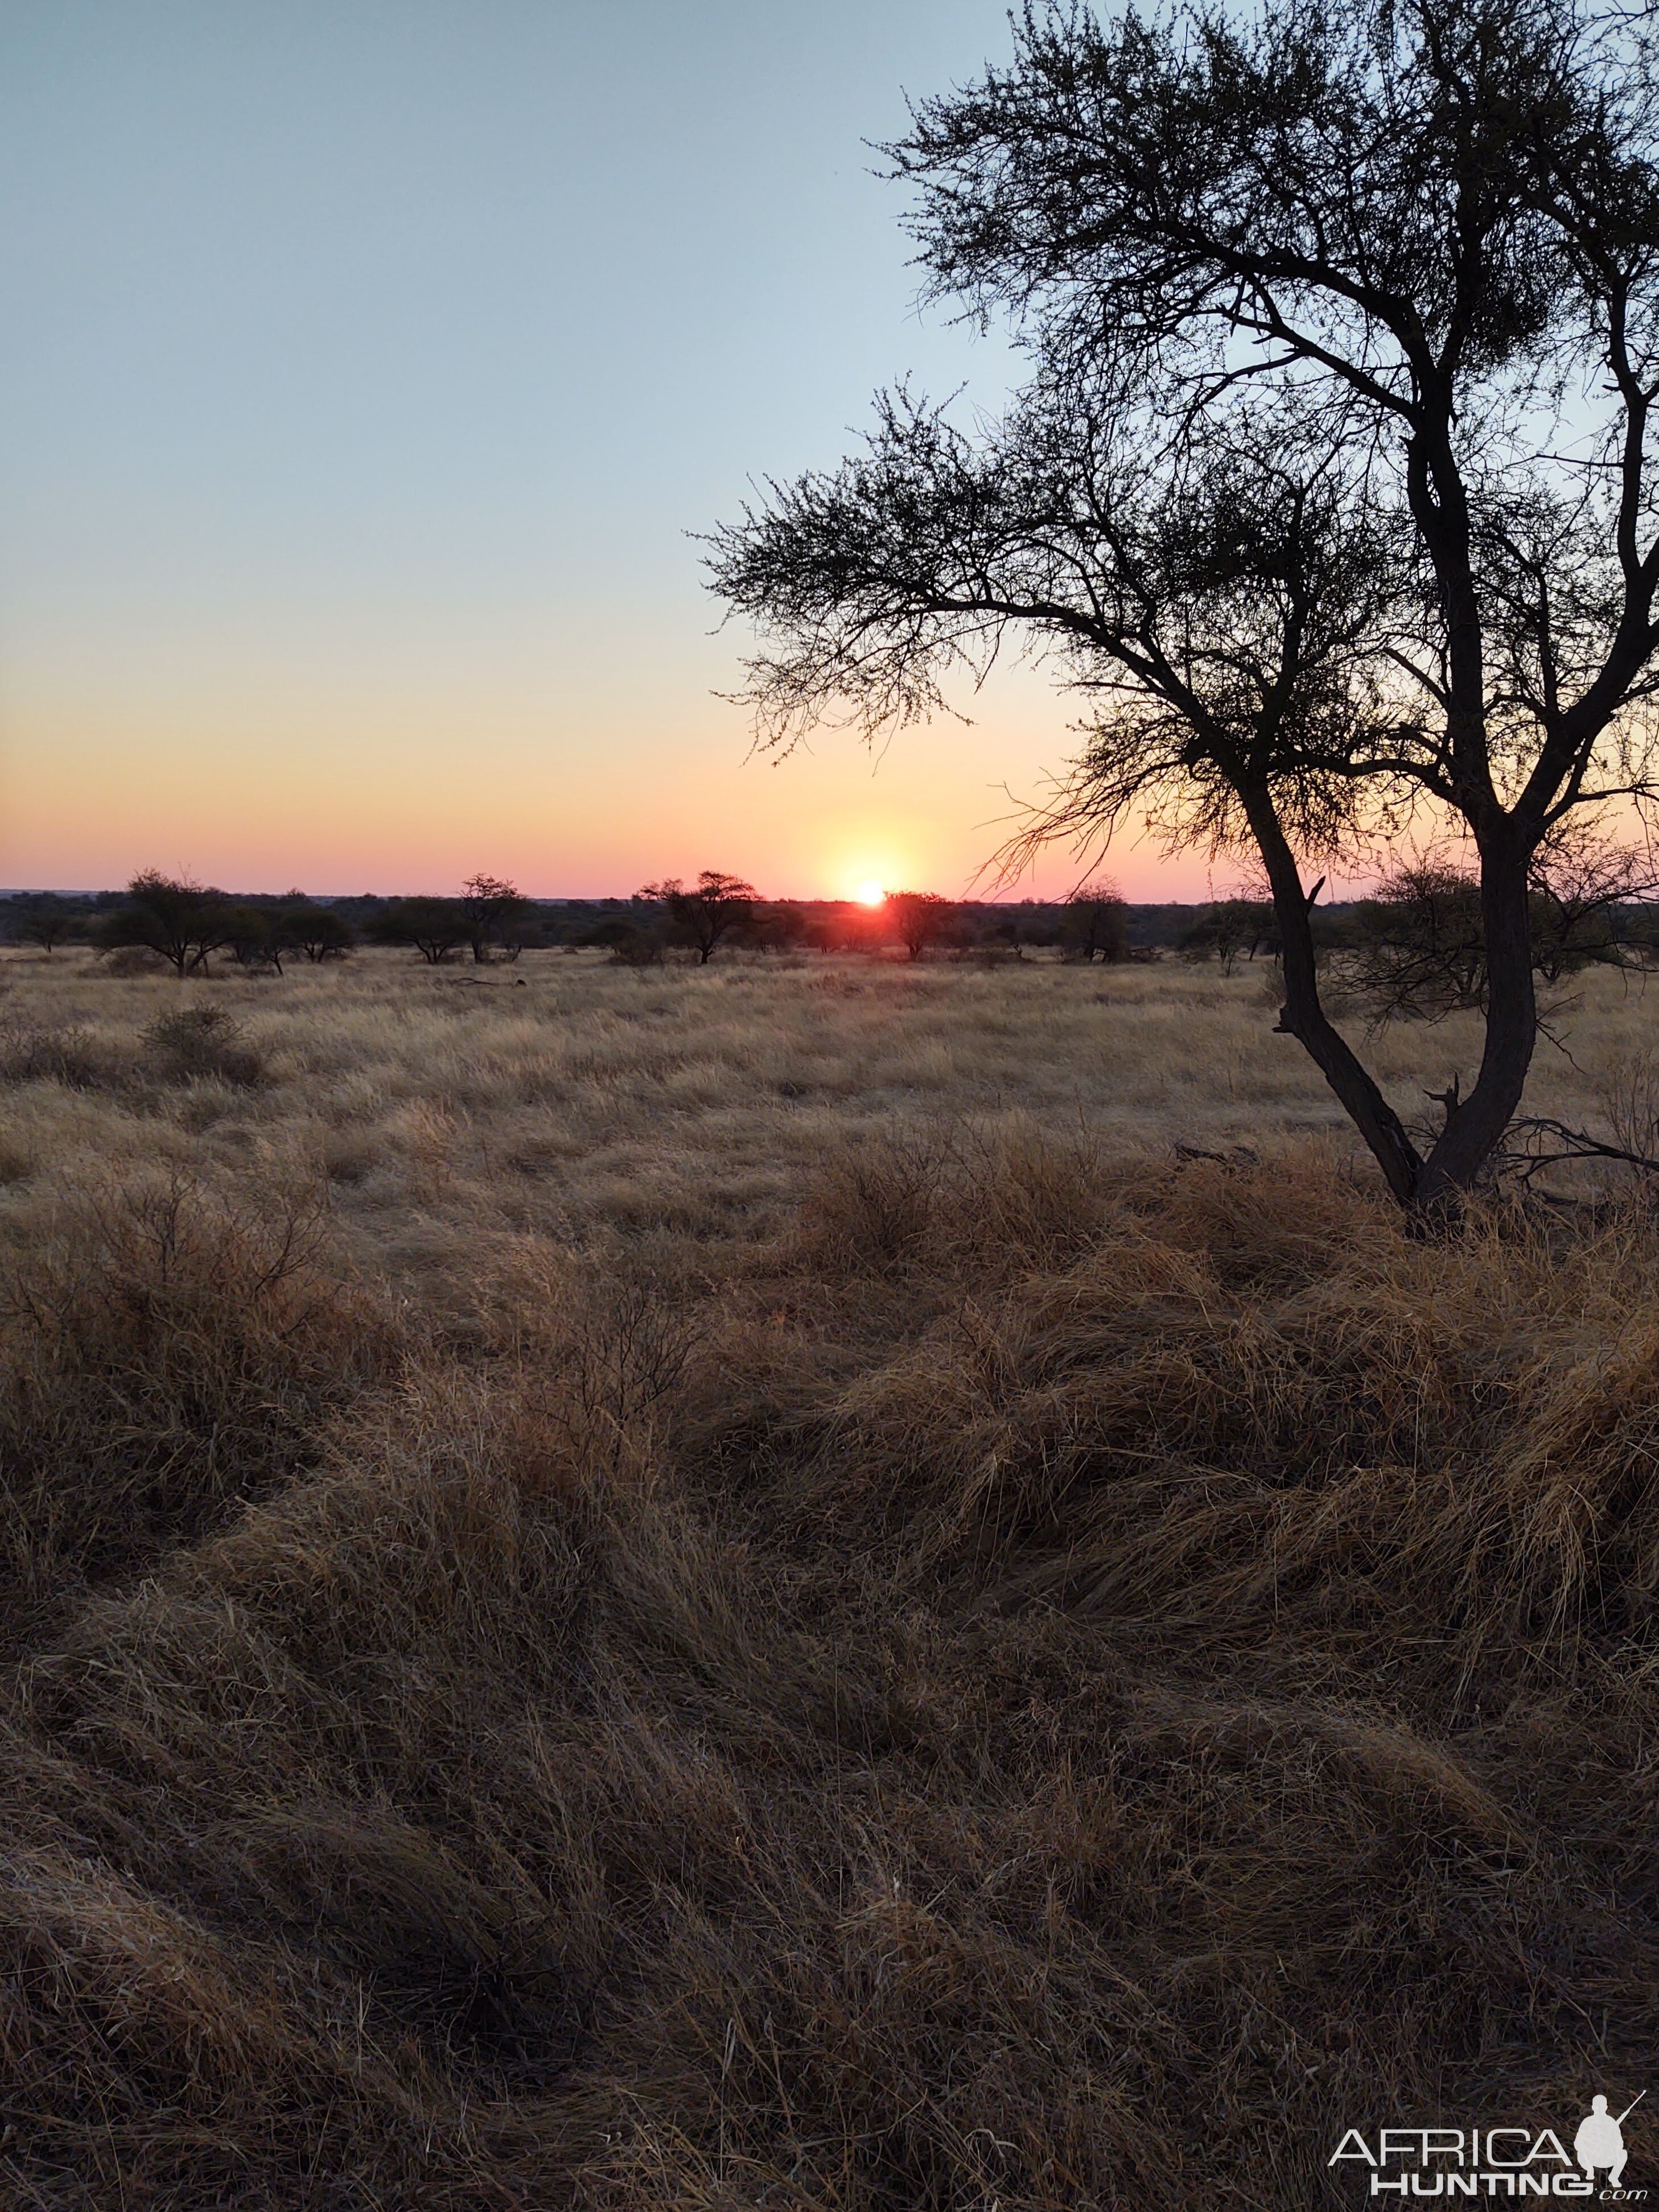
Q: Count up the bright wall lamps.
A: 0